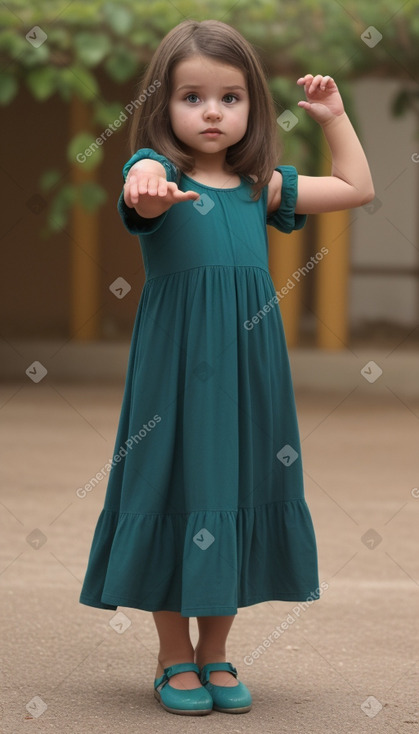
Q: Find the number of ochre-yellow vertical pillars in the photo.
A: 3